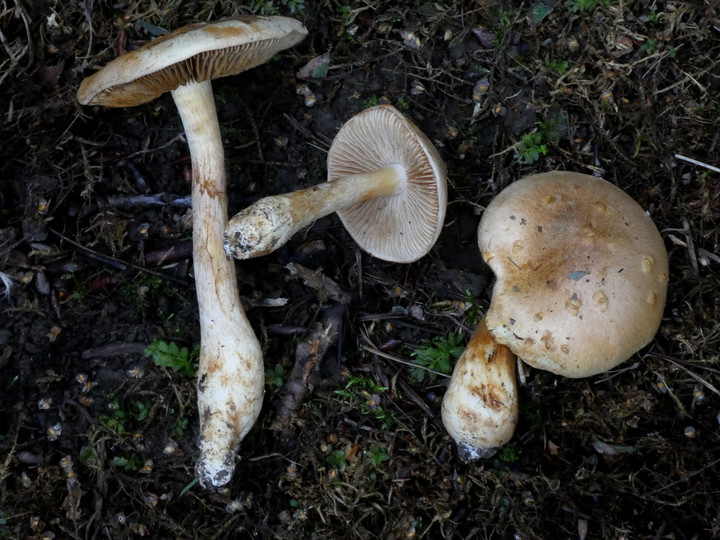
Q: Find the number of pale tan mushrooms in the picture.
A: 3